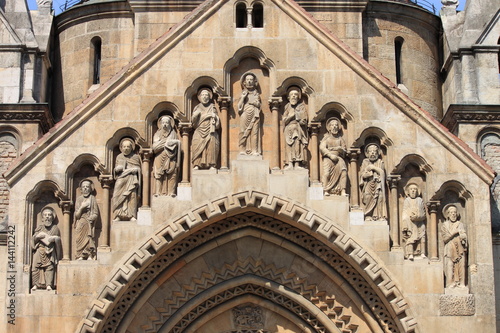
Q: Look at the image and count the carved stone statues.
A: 11